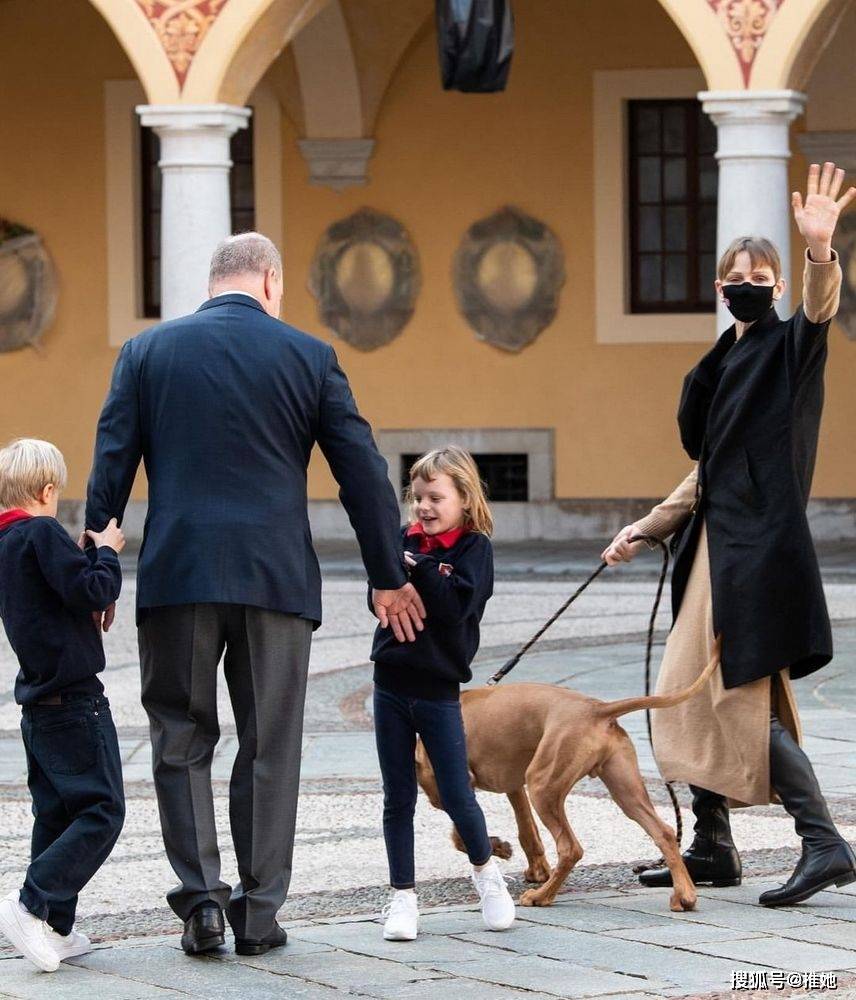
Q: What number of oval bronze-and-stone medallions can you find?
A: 4